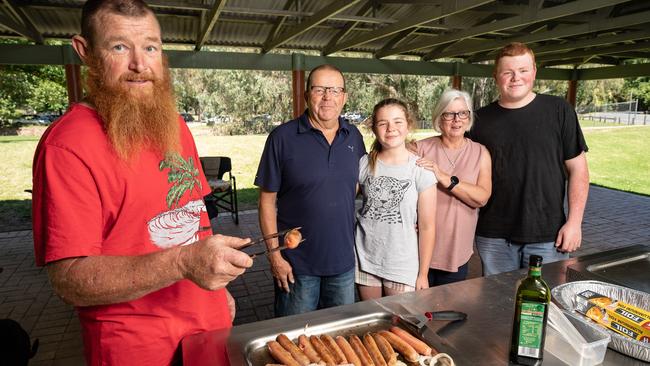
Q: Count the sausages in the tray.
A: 11